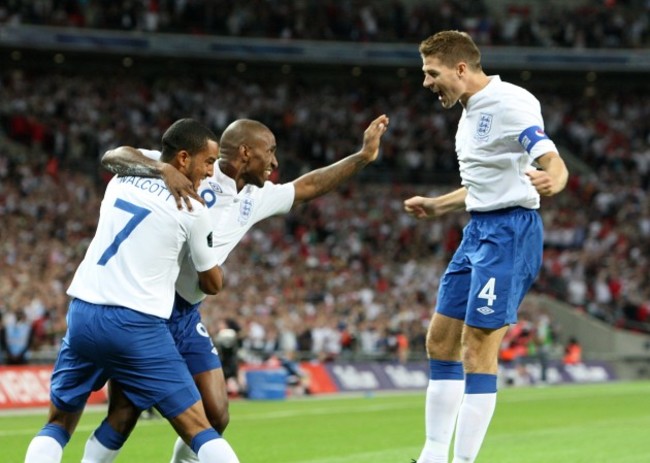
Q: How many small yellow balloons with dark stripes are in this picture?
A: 0